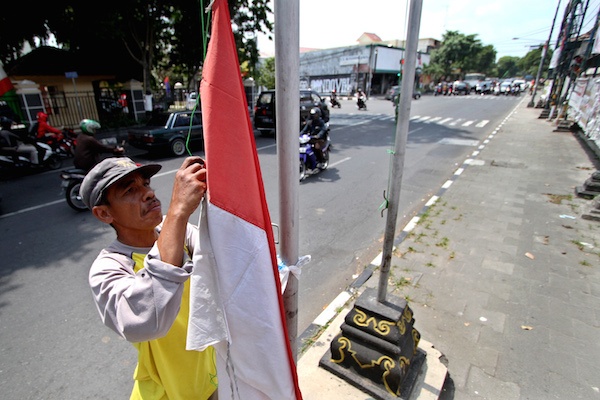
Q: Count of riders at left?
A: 3